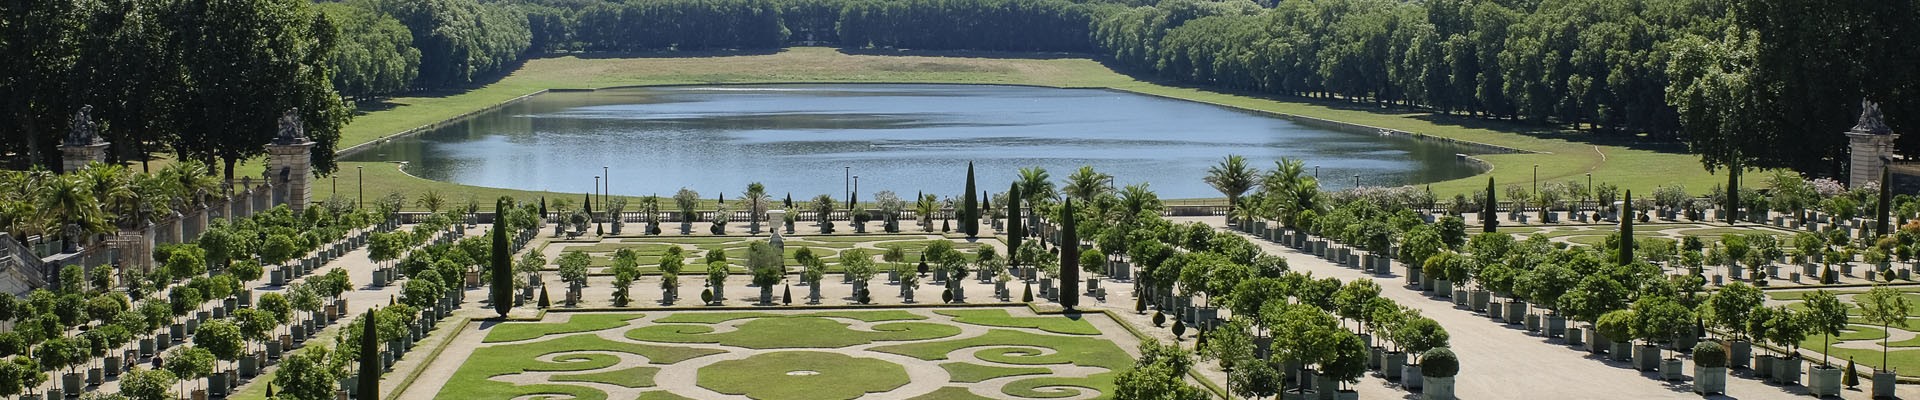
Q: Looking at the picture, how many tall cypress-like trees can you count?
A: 9